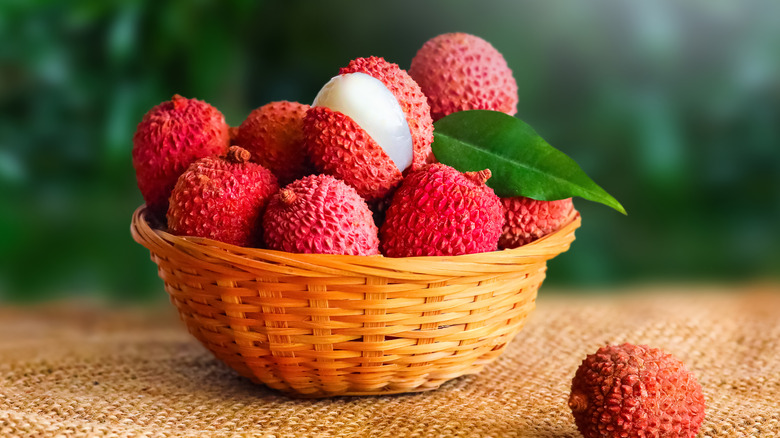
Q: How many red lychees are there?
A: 9